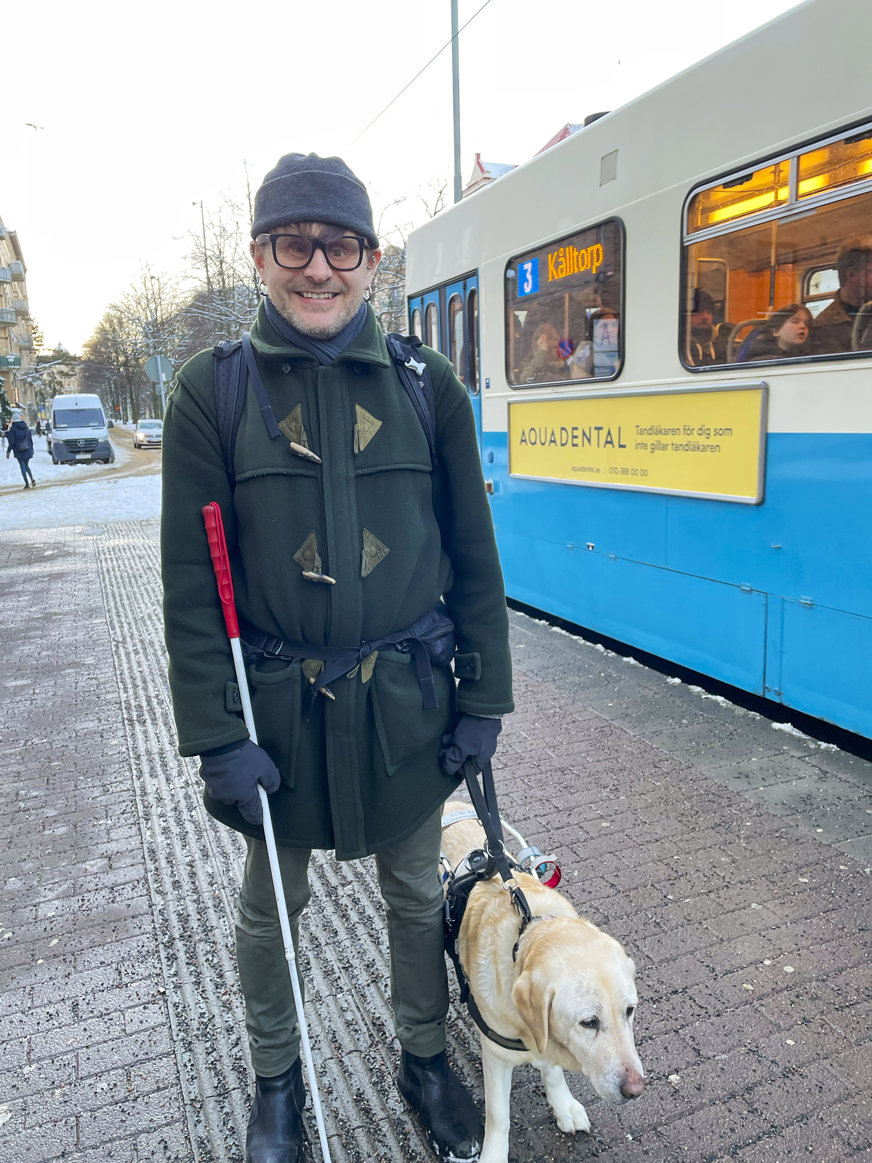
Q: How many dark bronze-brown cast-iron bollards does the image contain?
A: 0